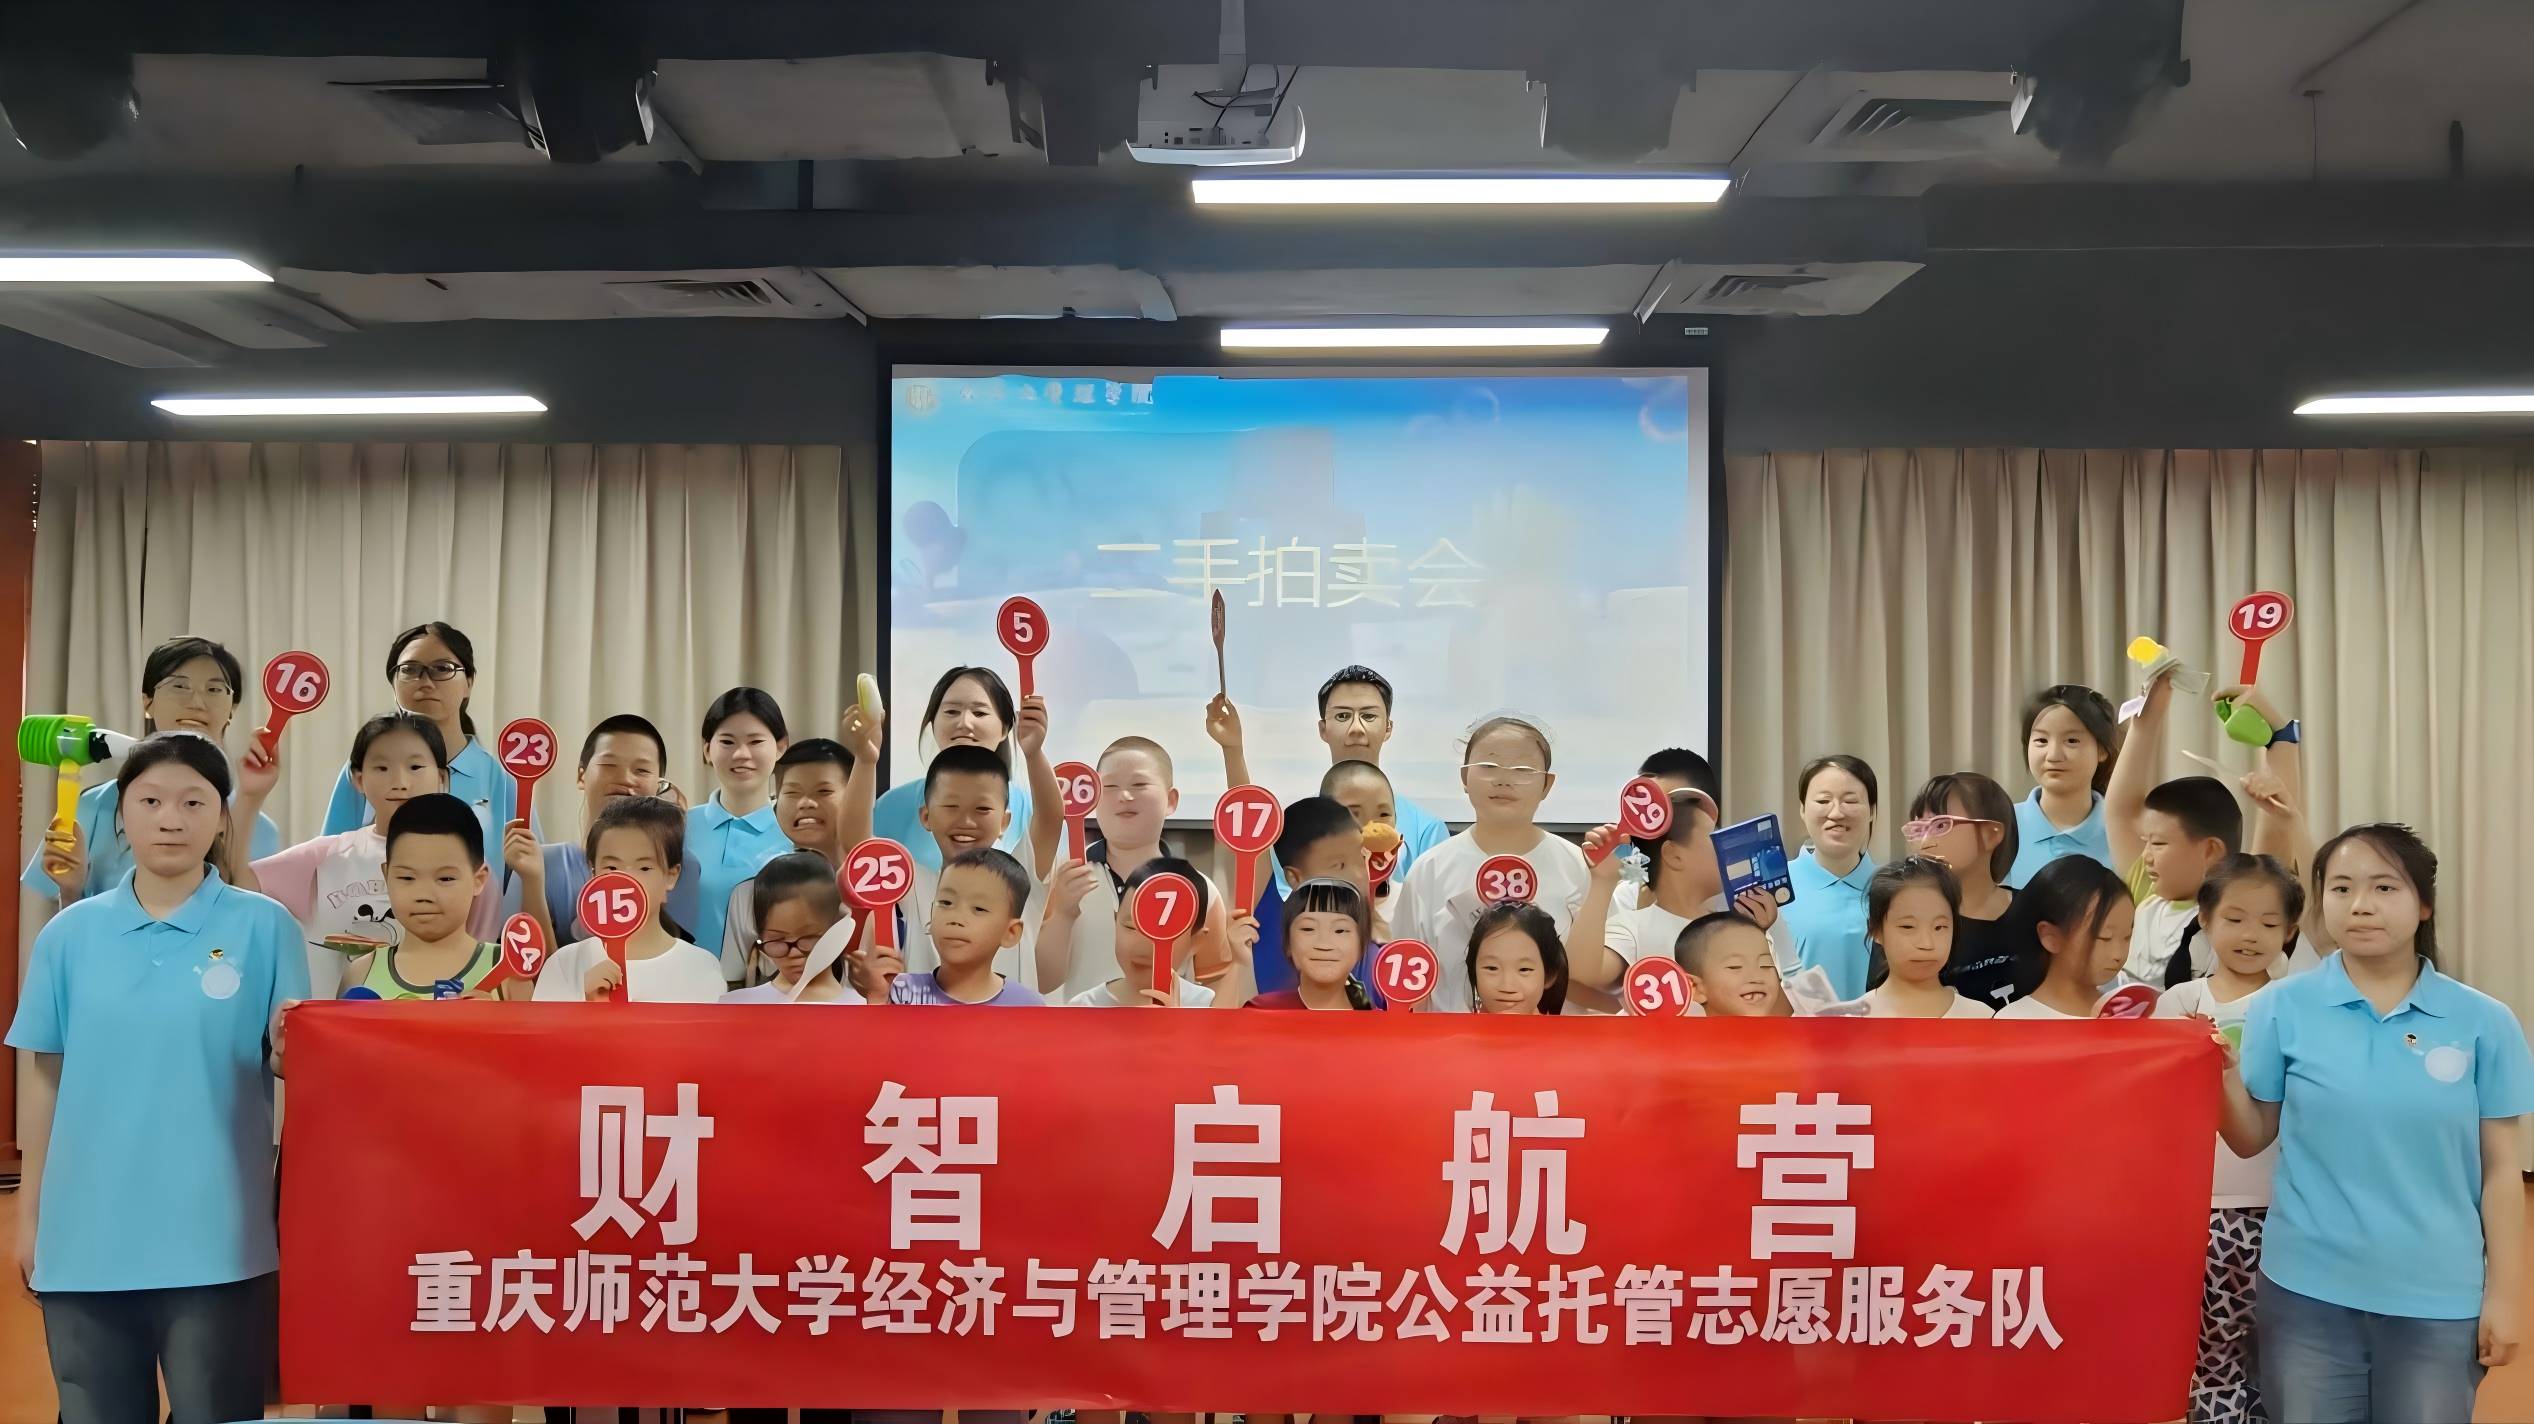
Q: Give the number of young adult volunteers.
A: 9